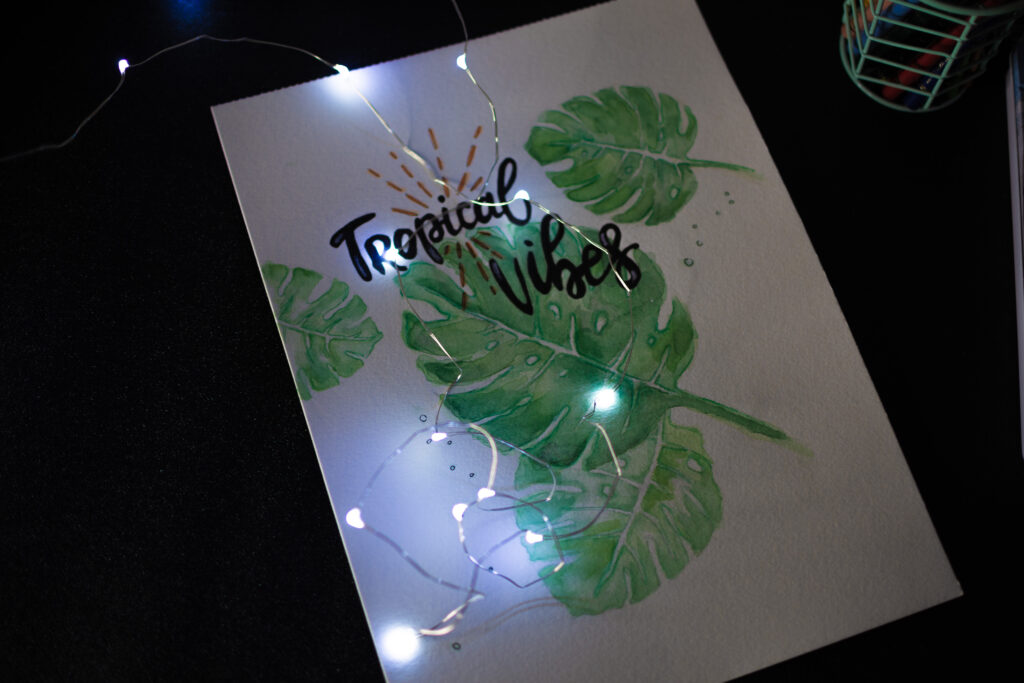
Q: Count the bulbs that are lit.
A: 12